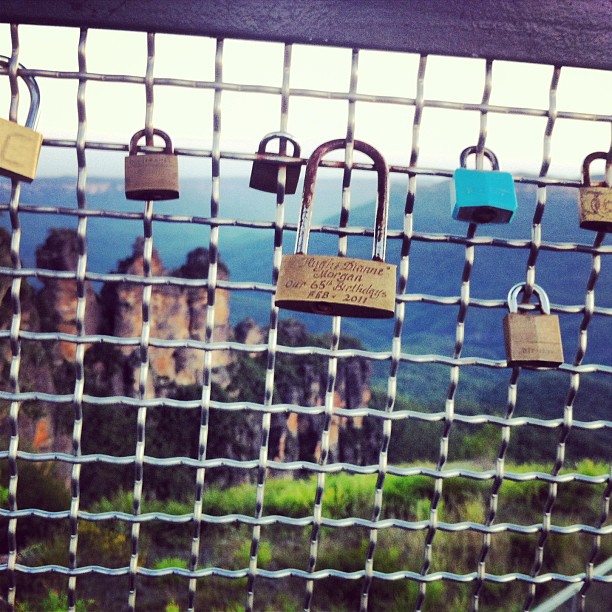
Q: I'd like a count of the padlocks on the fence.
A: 7